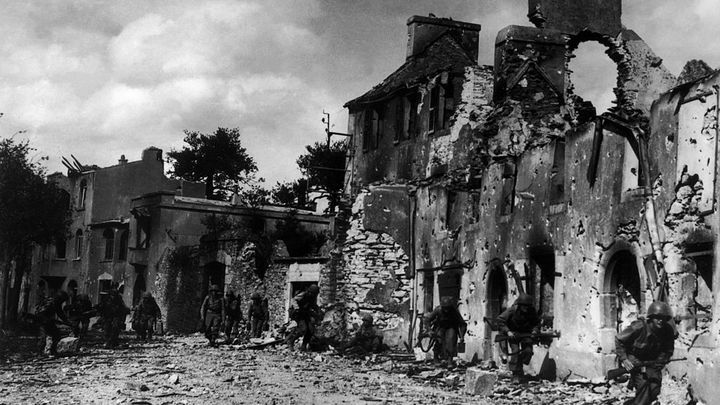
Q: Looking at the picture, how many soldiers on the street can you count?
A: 12